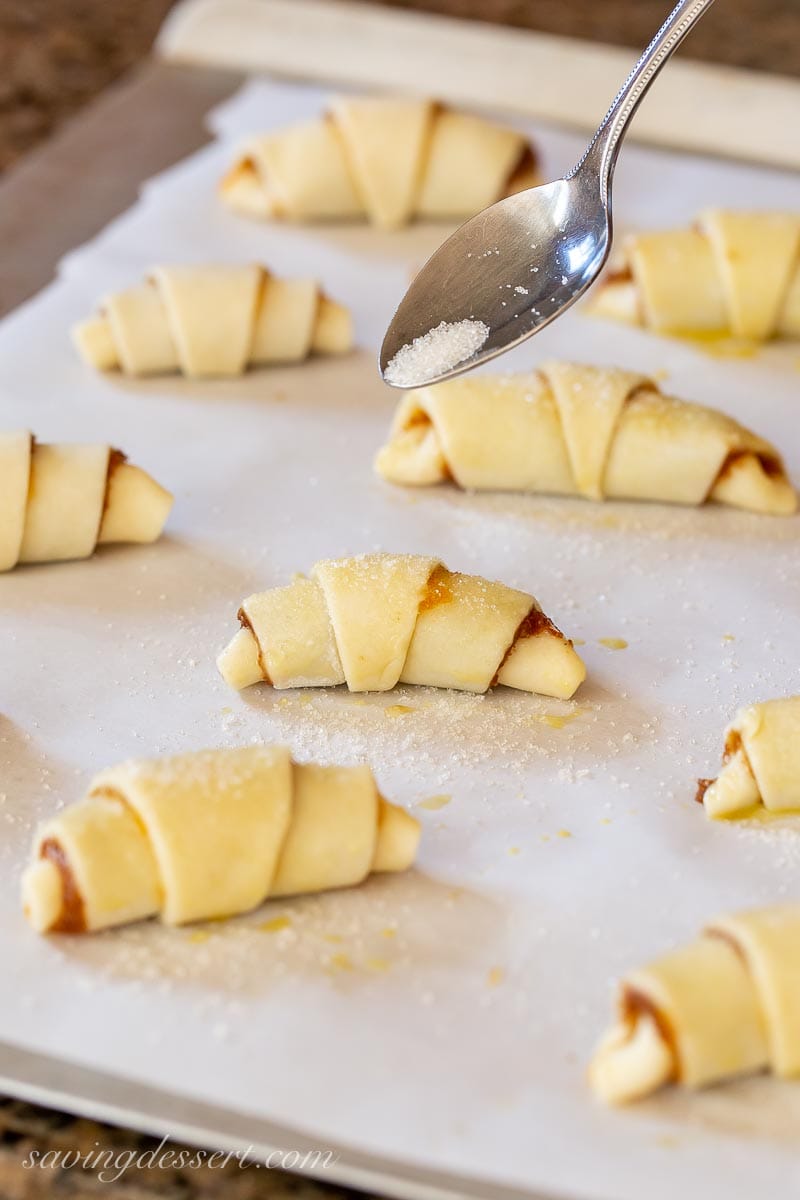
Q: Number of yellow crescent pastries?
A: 9